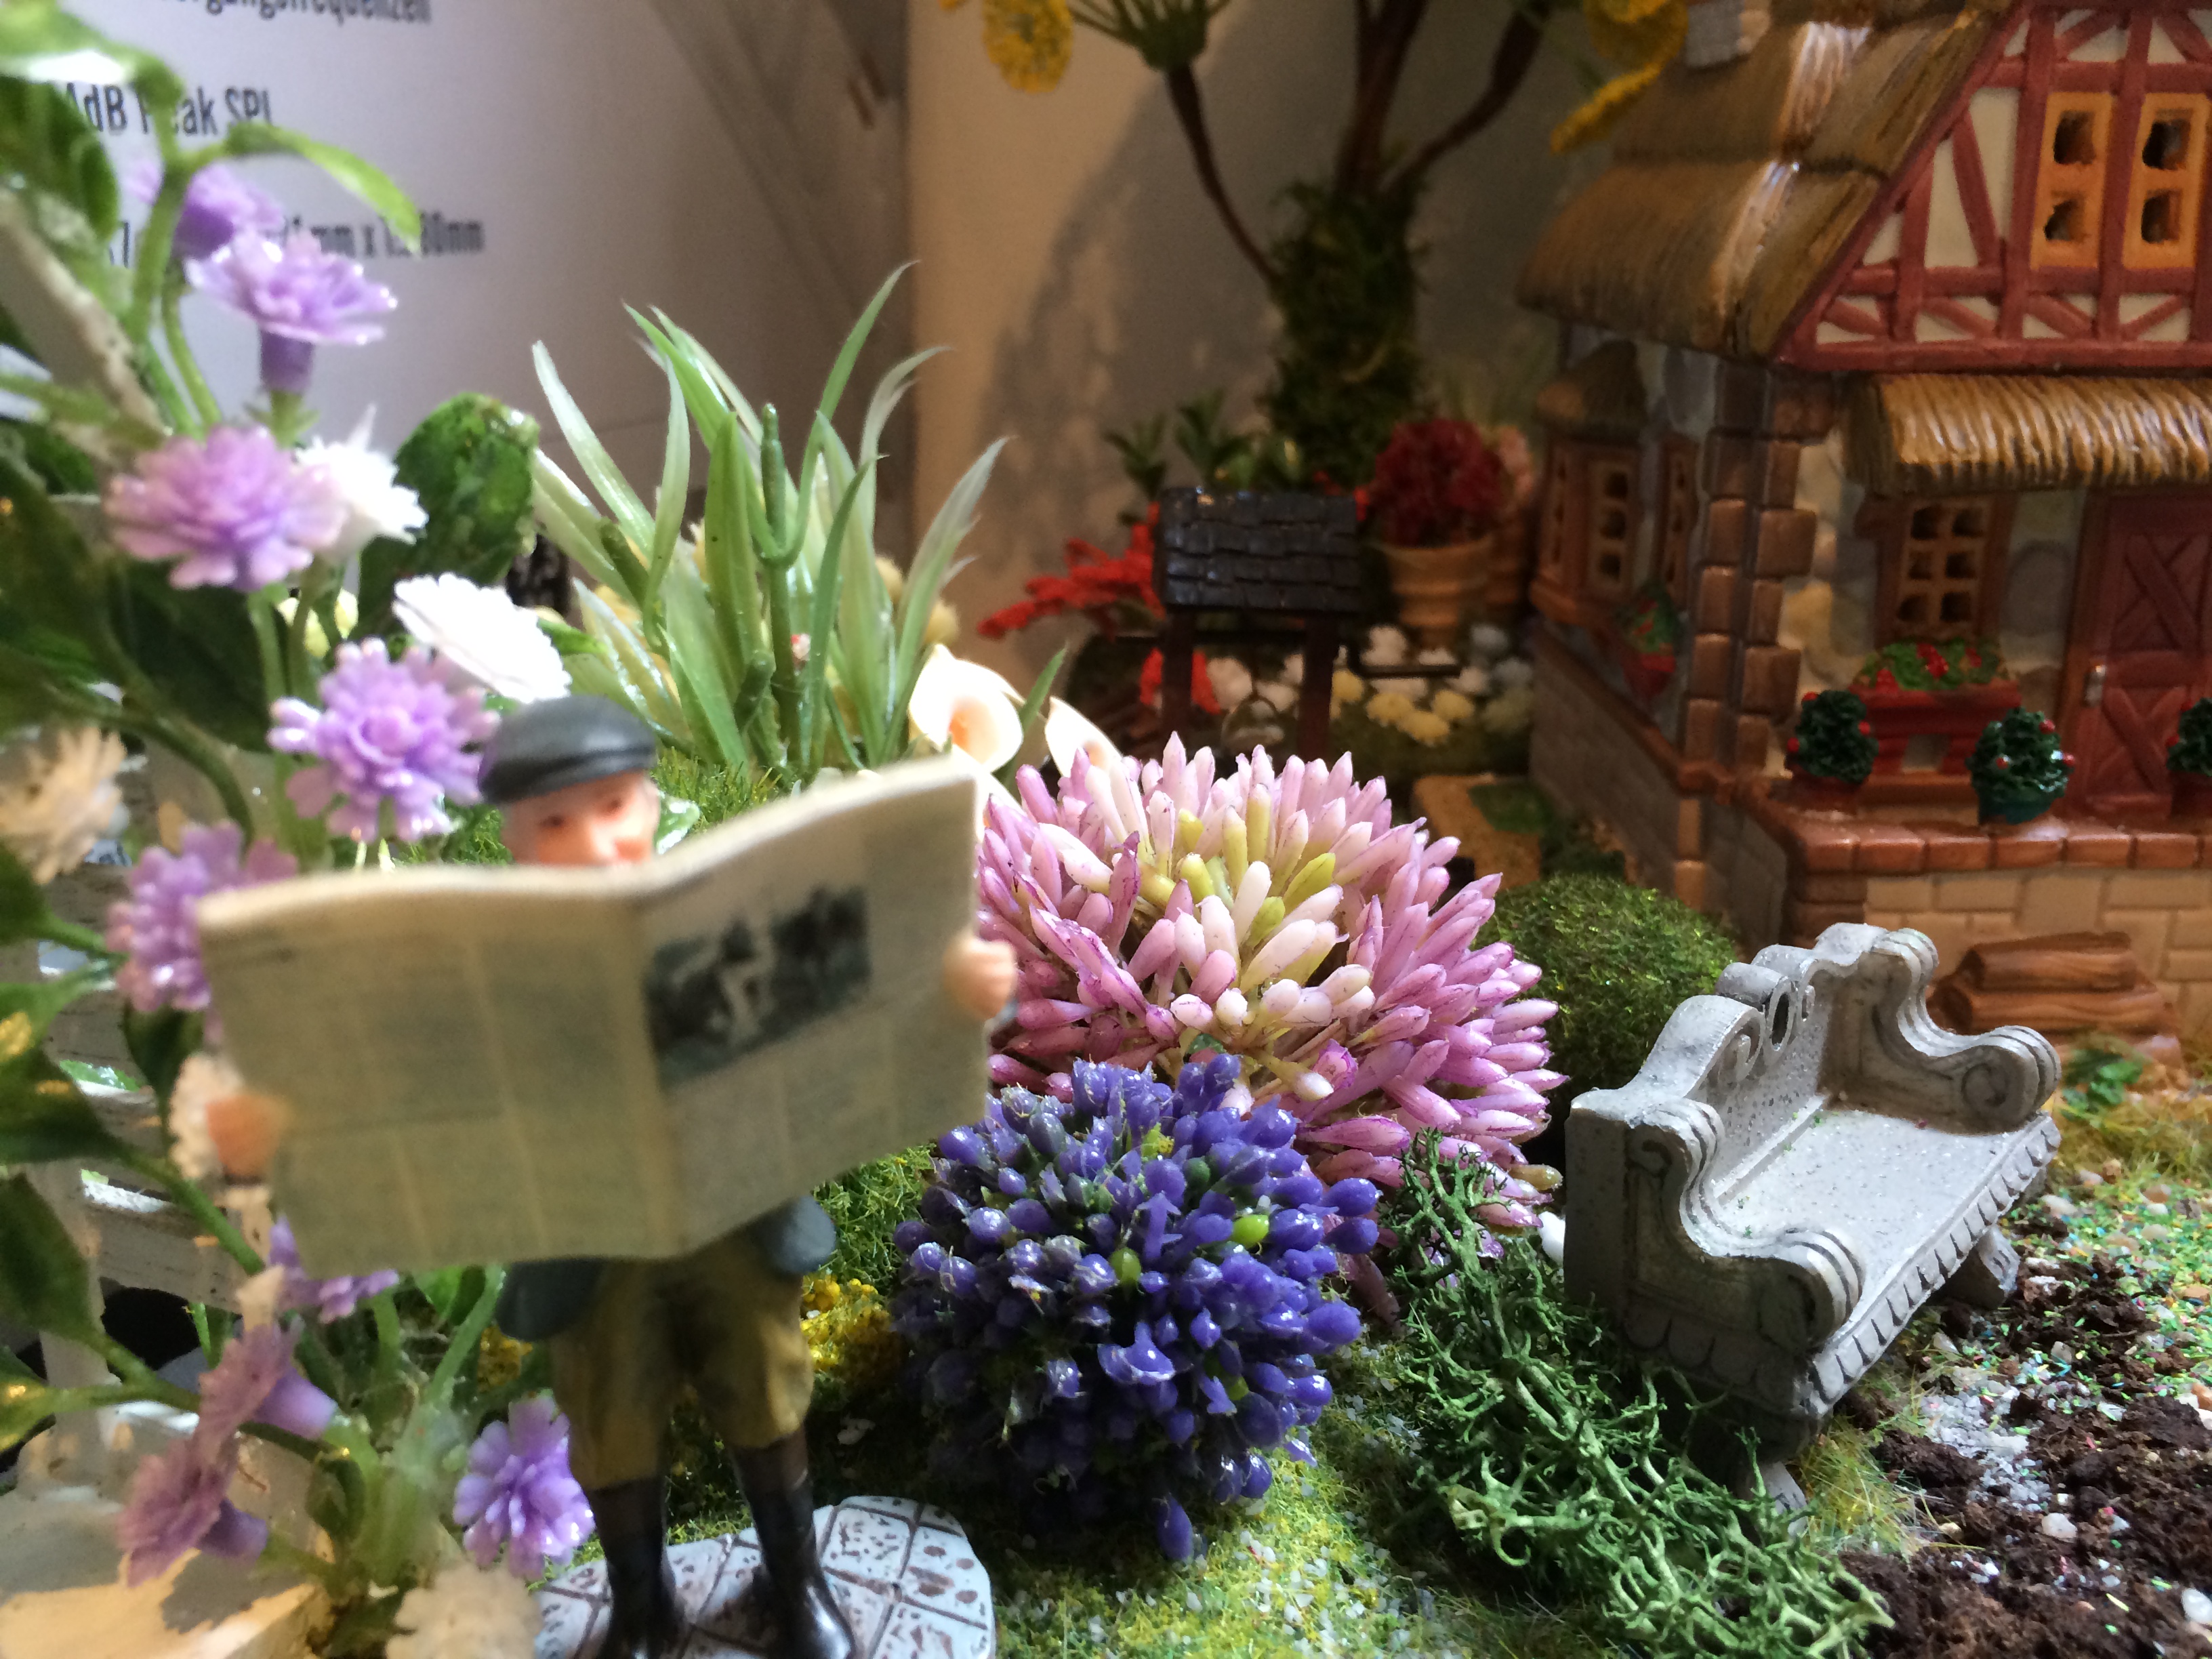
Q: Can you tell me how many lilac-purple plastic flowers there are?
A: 9